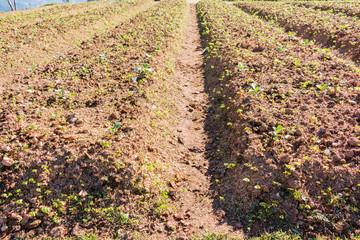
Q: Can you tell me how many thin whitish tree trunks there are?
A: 2